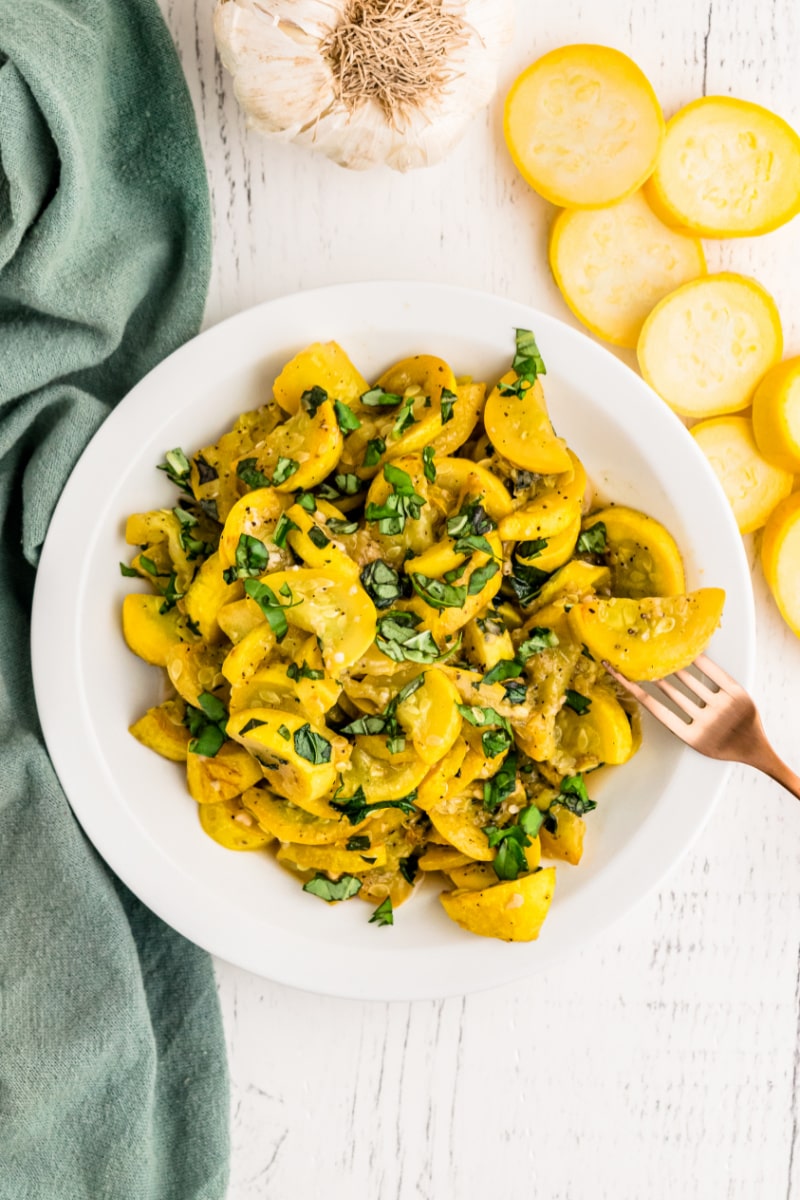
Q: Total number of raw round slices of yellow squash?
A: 7